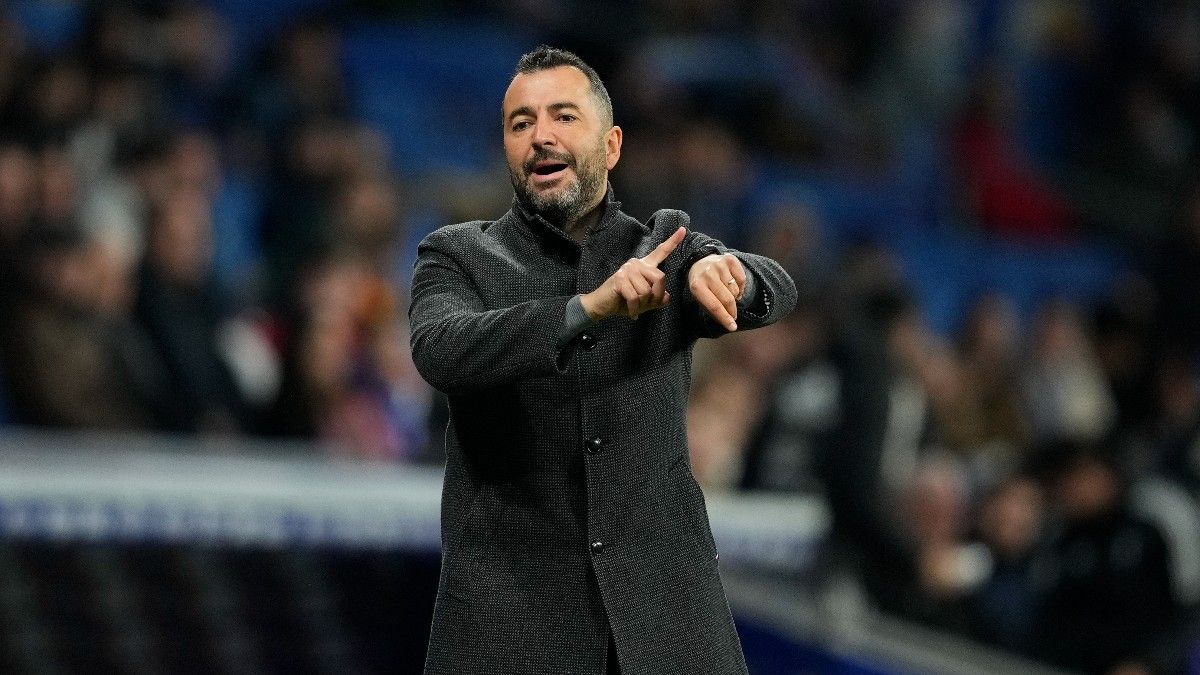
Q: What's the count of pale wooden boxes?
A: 0